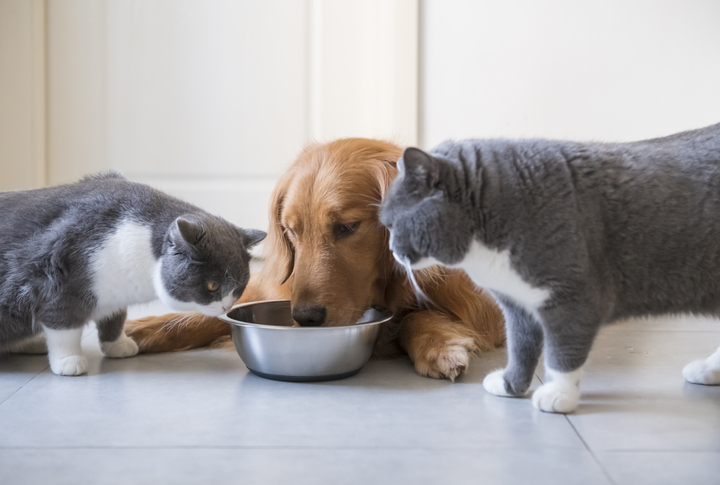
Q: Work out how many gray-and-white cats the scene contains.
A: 2